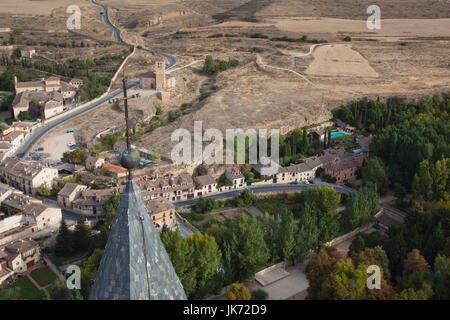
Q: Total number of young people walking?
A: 0